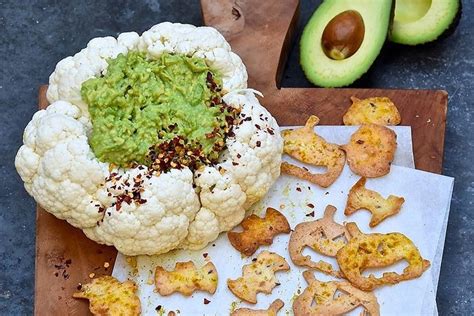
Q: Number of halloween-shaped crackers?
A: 12